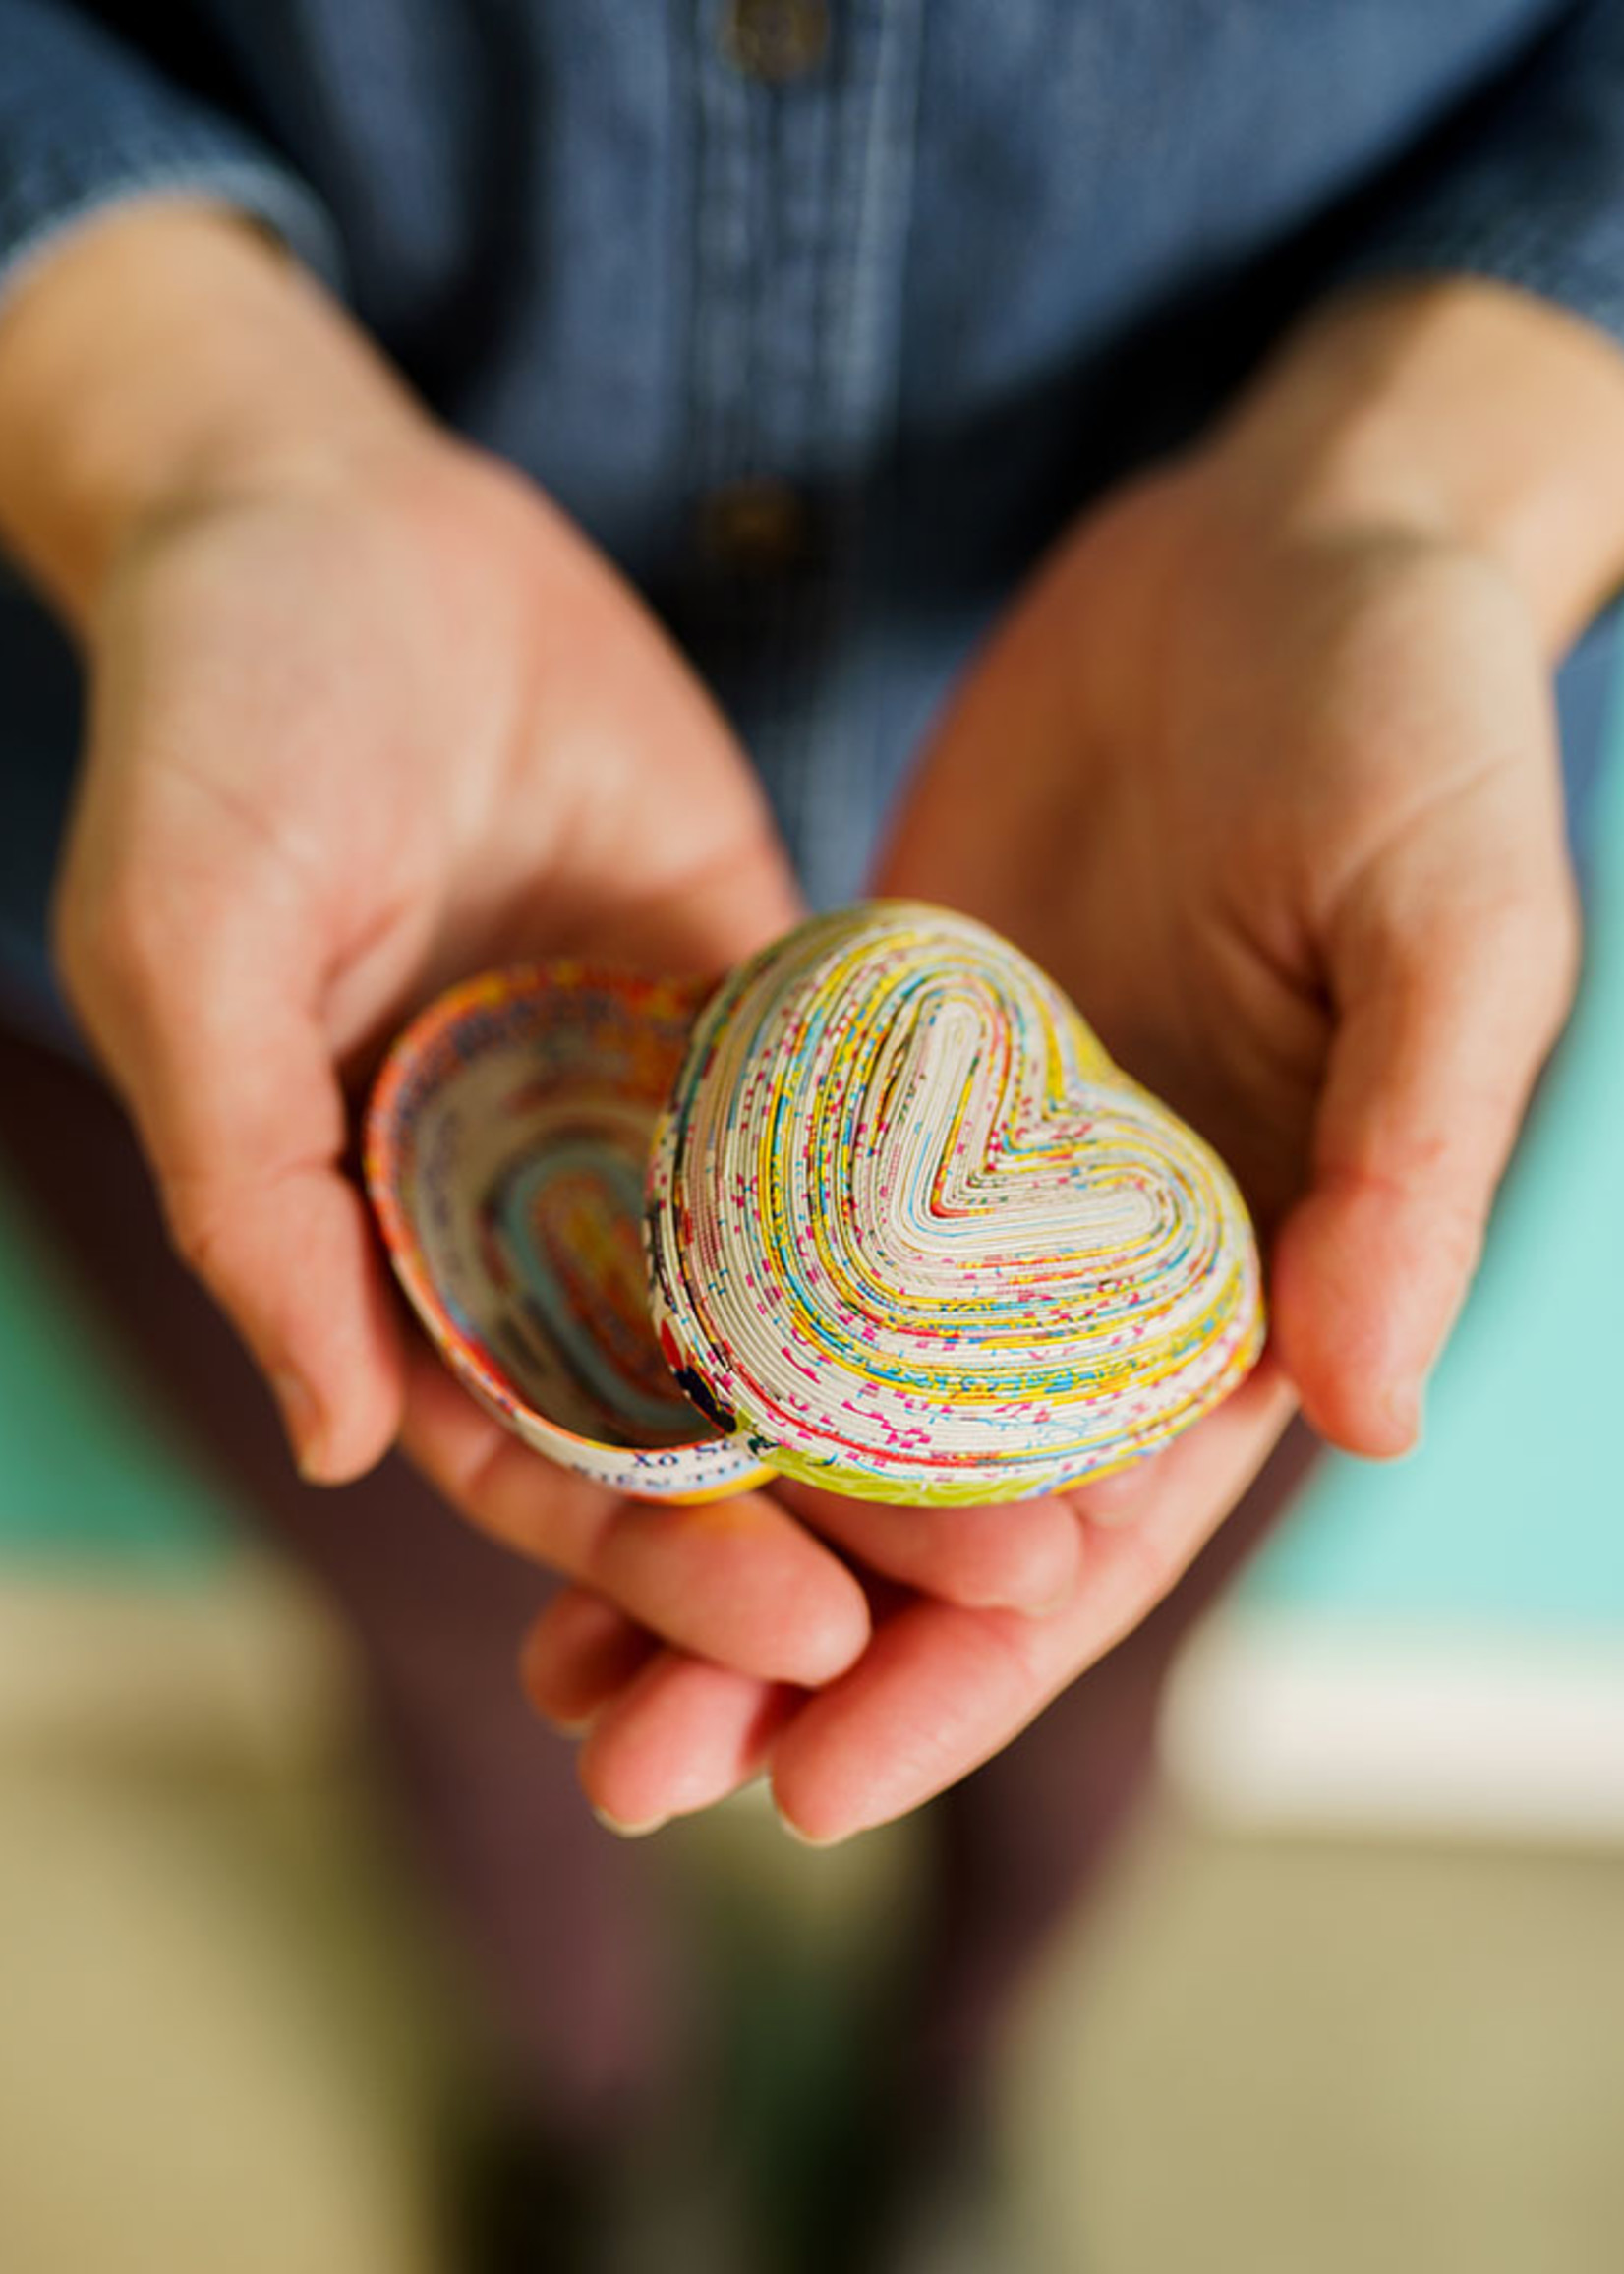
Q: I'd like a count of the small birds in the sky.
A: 0